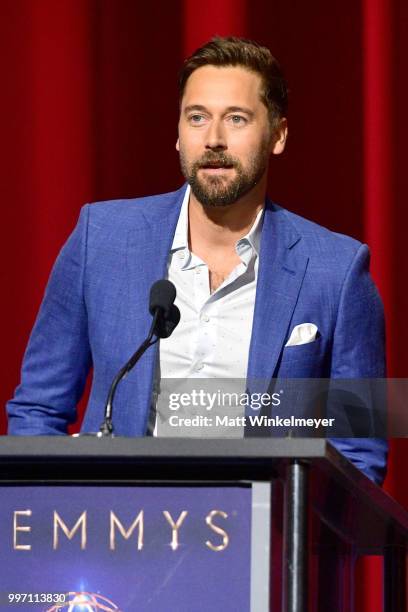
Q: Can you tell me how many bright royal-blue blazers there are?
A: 1